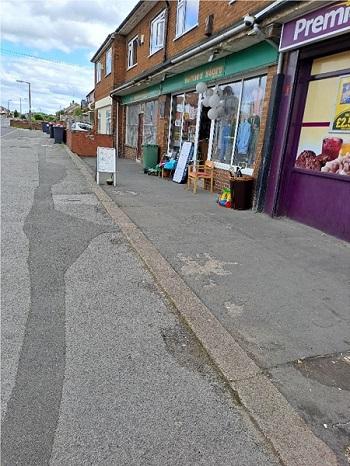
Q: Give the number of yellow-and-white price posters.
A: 1